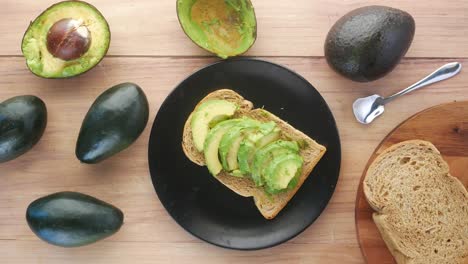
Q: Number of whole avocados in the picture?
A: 4